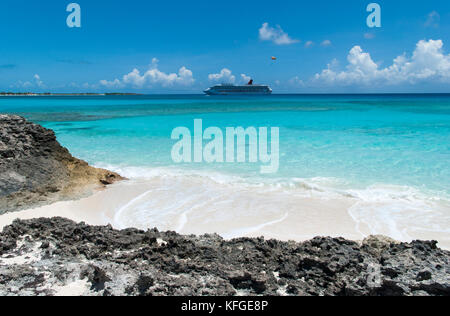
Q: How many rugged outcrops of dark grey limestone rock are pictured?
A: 2